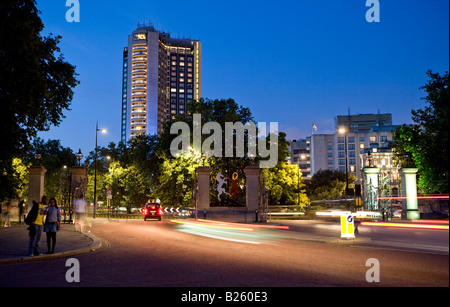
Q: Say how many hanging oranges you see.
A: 0